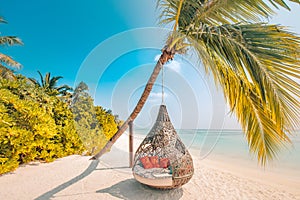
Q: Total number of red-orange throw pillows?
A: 3